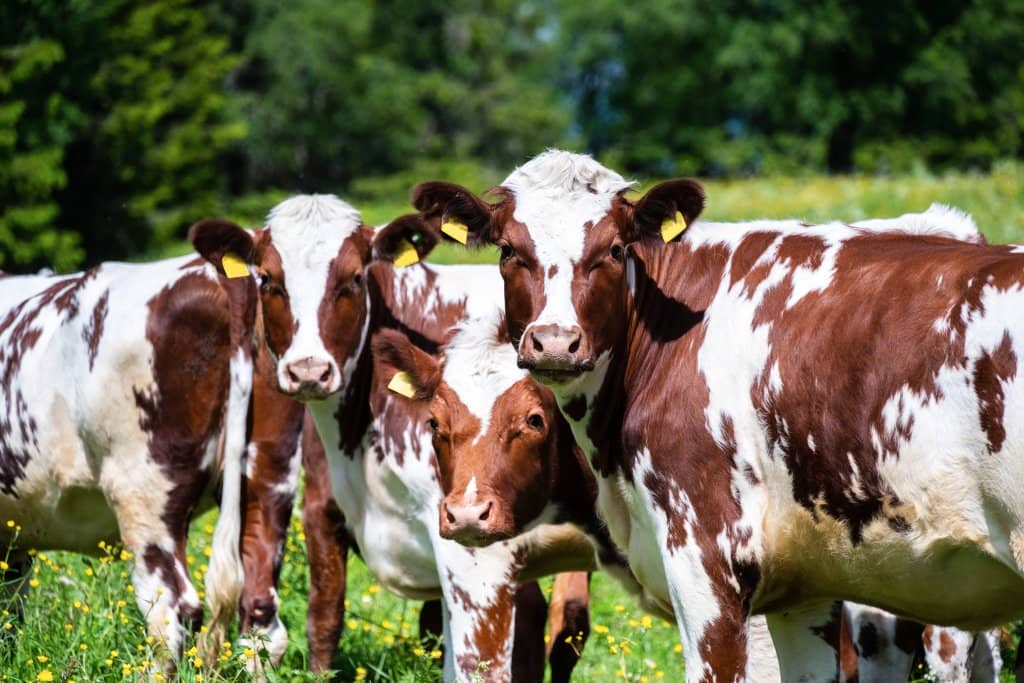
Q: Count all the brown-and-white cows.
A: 4